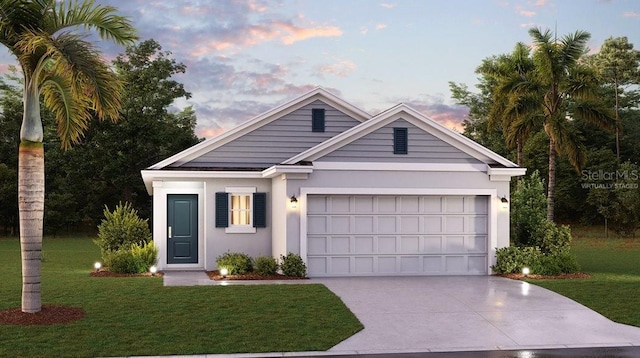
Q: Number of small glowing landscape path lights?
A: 4